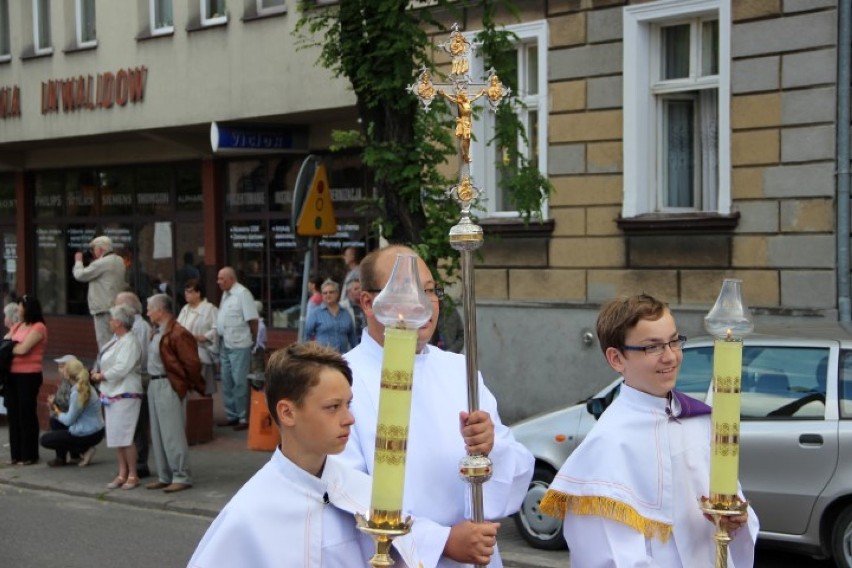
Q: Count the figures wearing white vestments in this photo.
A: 3